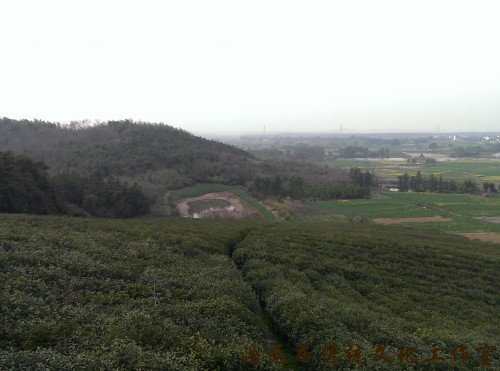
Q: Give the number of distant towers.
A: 3